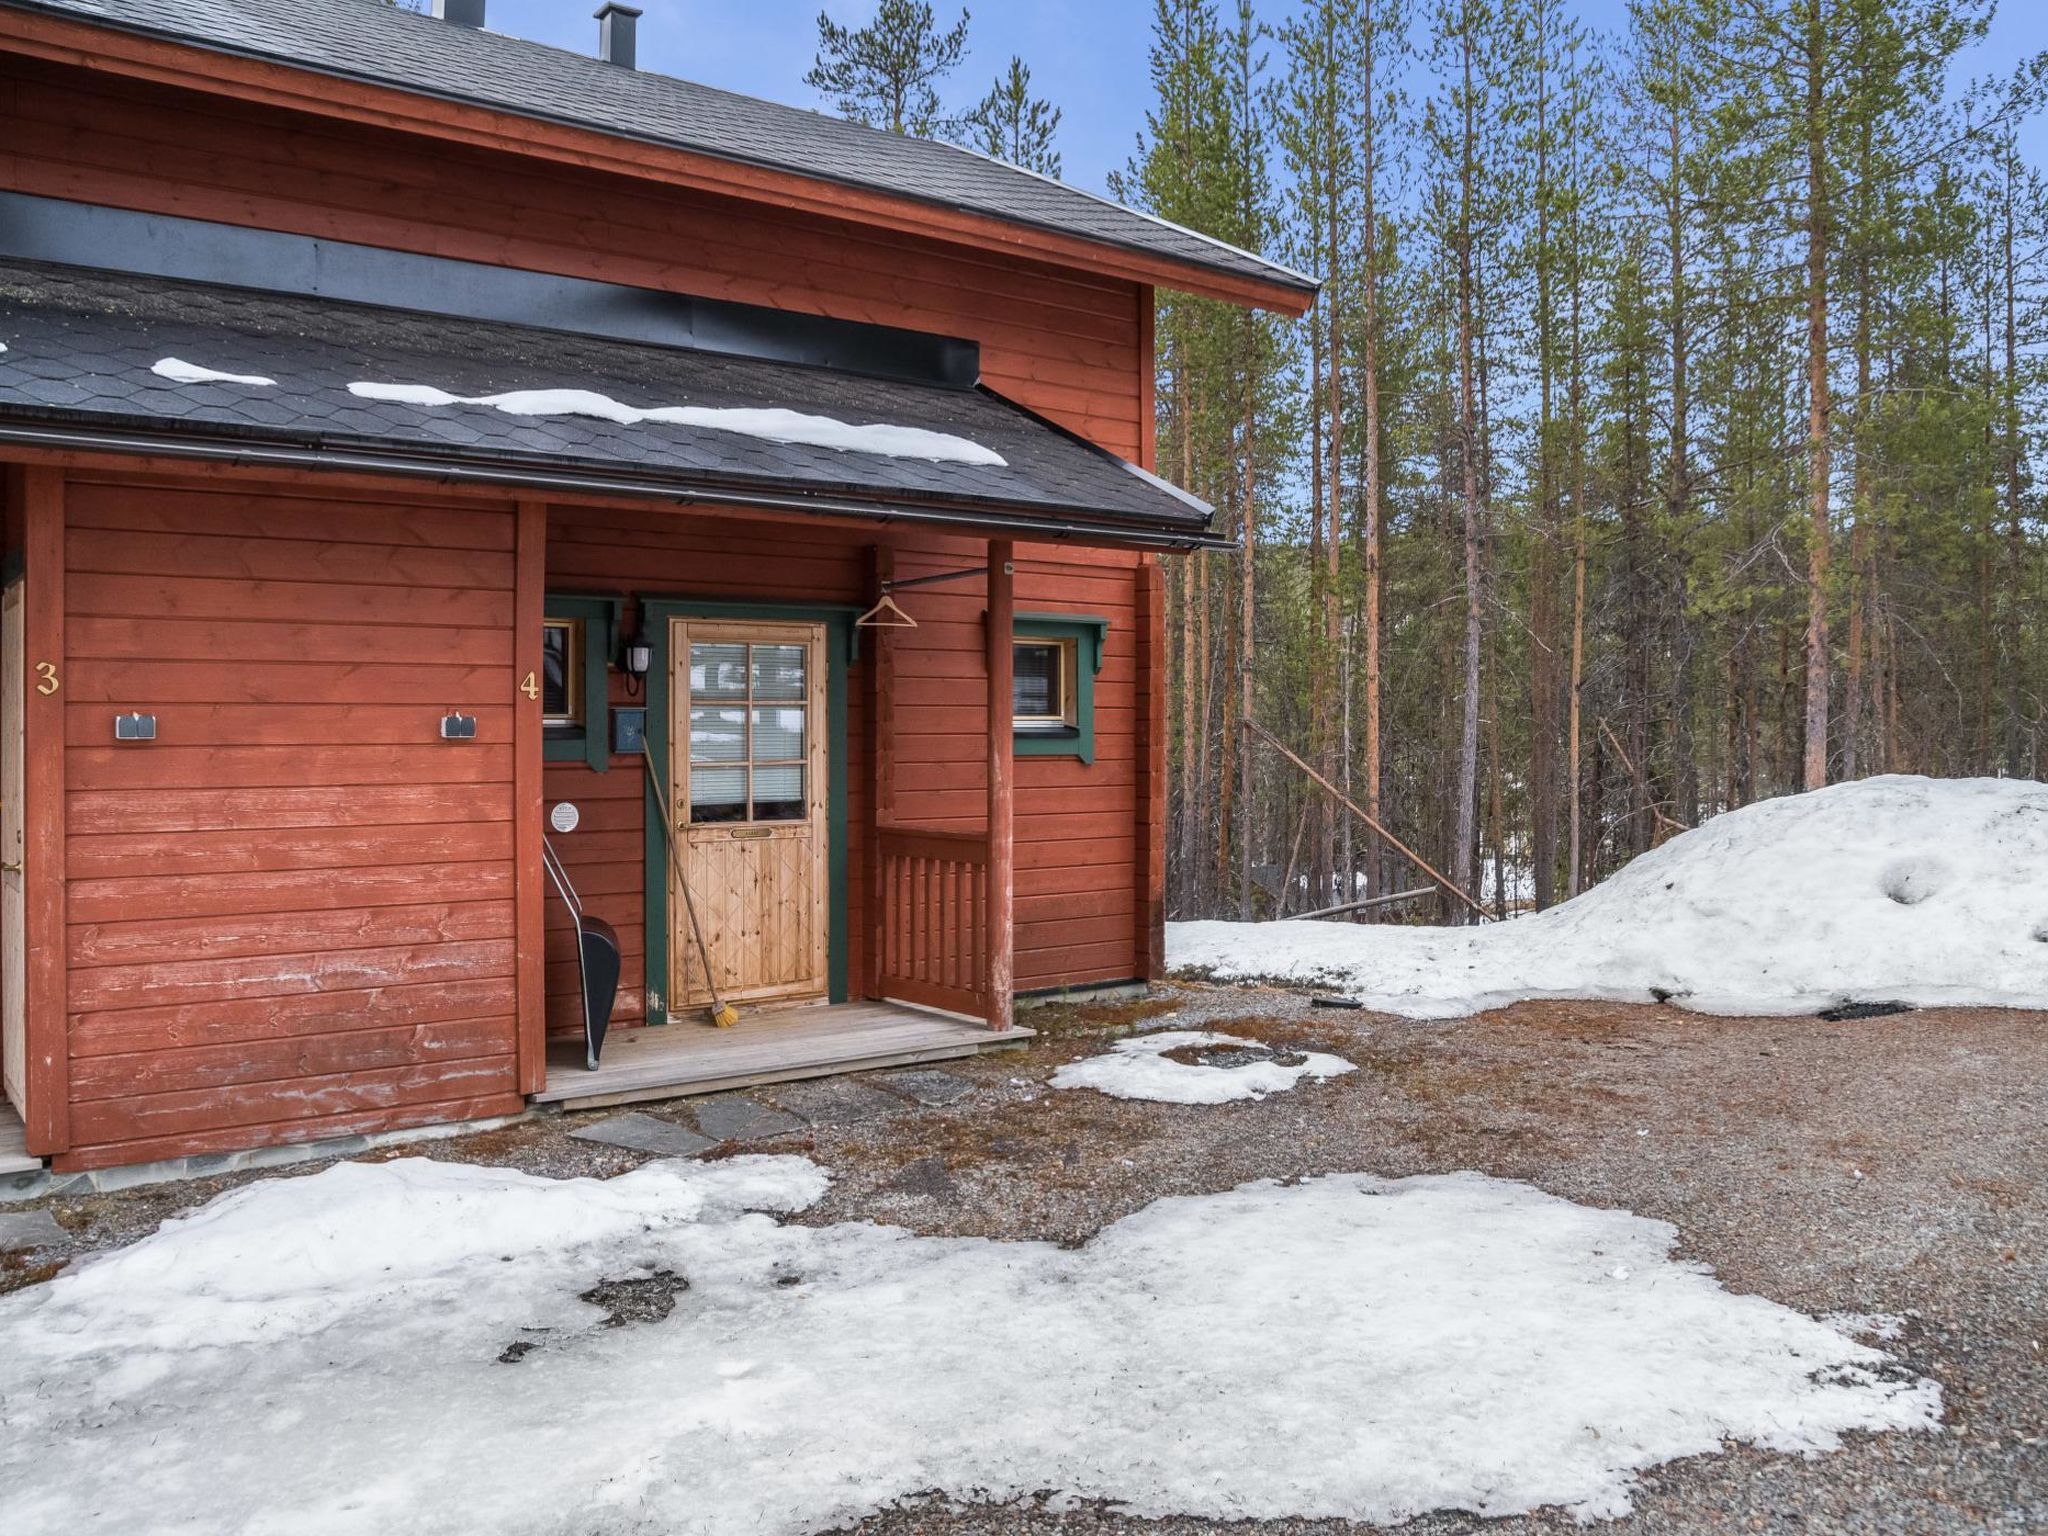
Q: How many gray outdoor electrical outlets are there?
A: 2